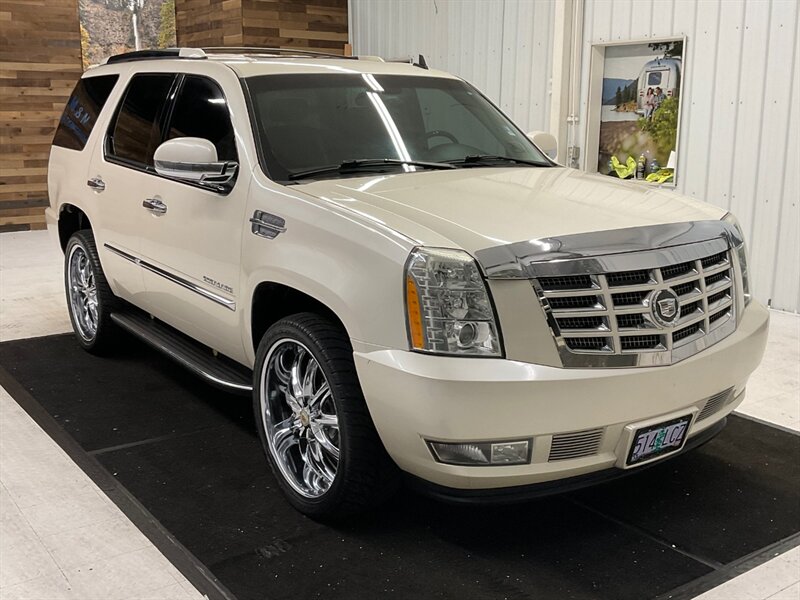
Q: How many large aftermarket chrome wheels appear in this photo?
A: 2